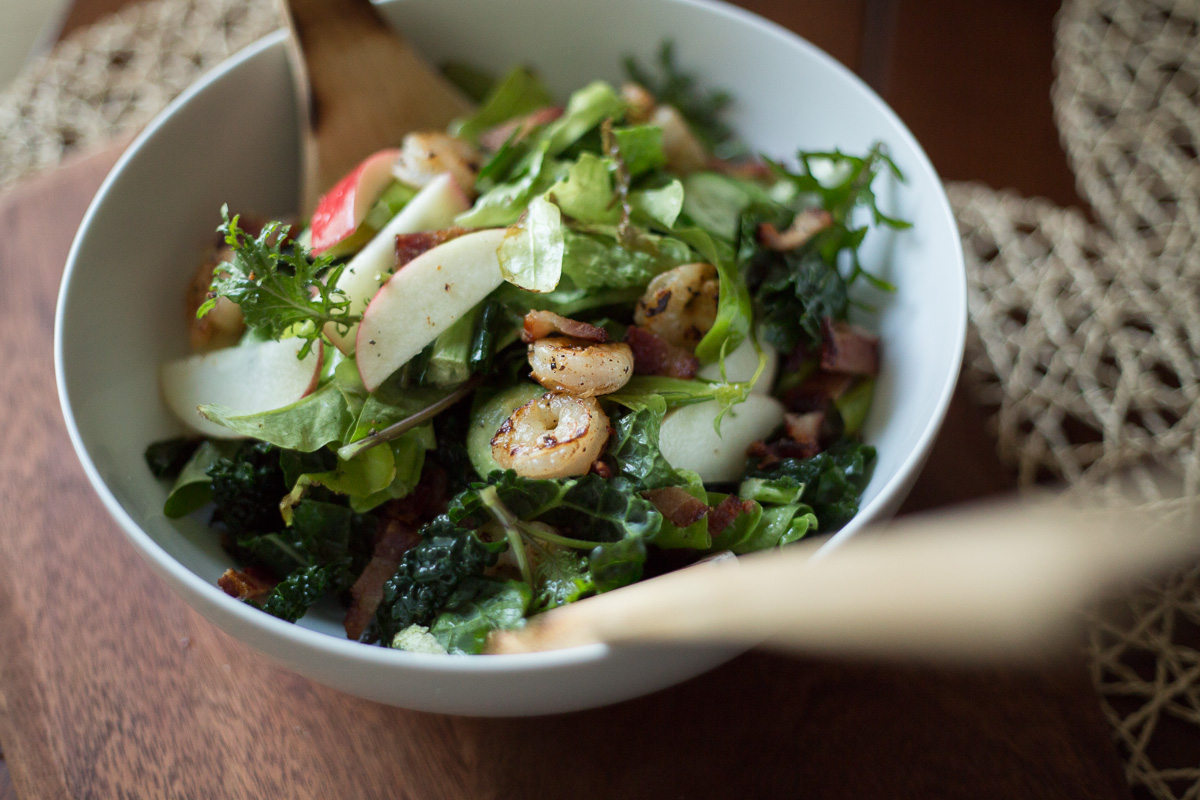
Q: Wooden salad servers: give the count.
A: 2